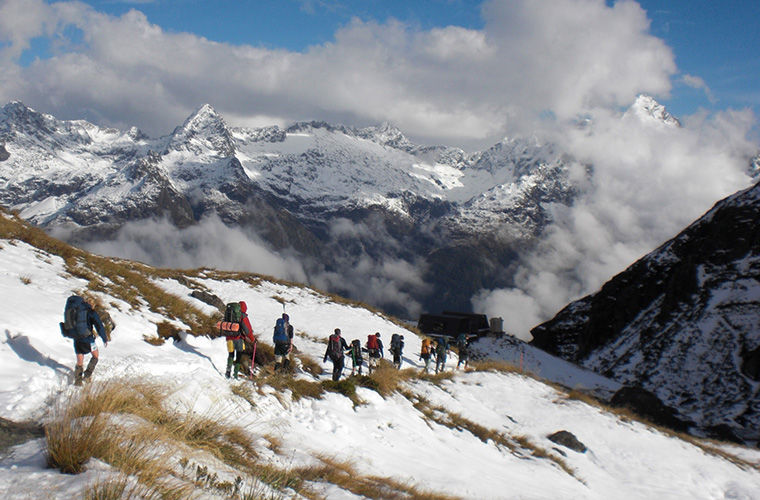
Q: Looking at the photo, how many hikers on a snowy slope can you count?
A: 10